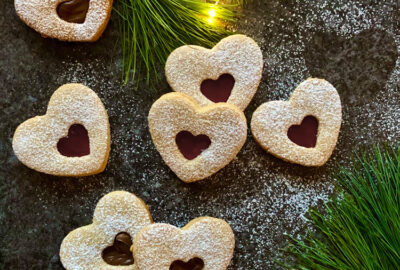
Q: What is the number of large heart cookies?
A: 7